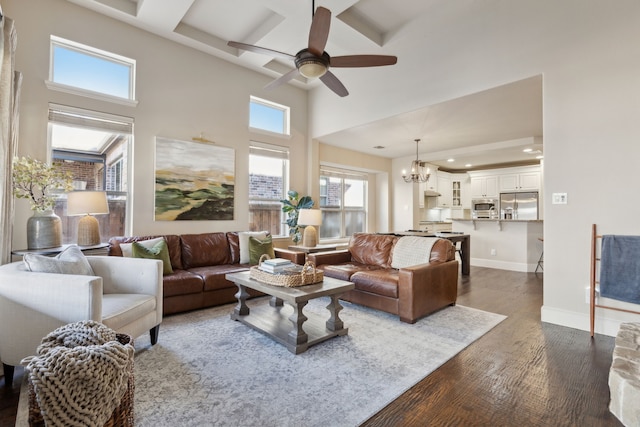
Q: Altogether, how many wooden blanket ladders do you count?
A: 1